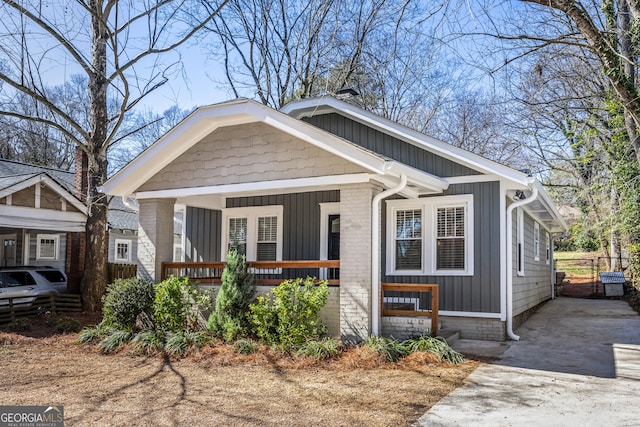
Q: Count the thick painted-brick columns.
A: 2